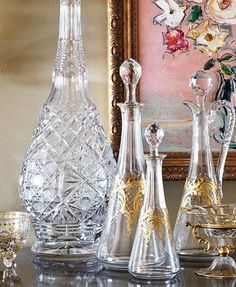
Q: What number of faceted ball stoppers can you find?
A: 3